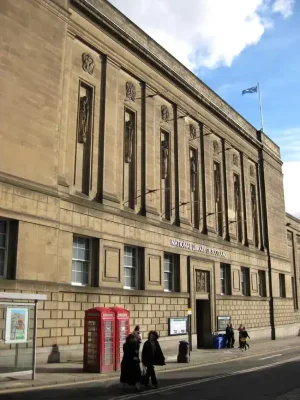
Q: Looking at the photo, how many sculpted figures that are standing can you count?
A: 7